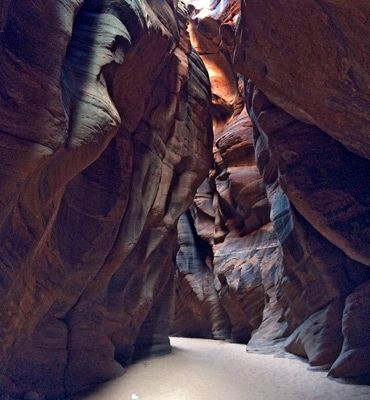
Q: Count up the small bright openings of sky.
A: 1